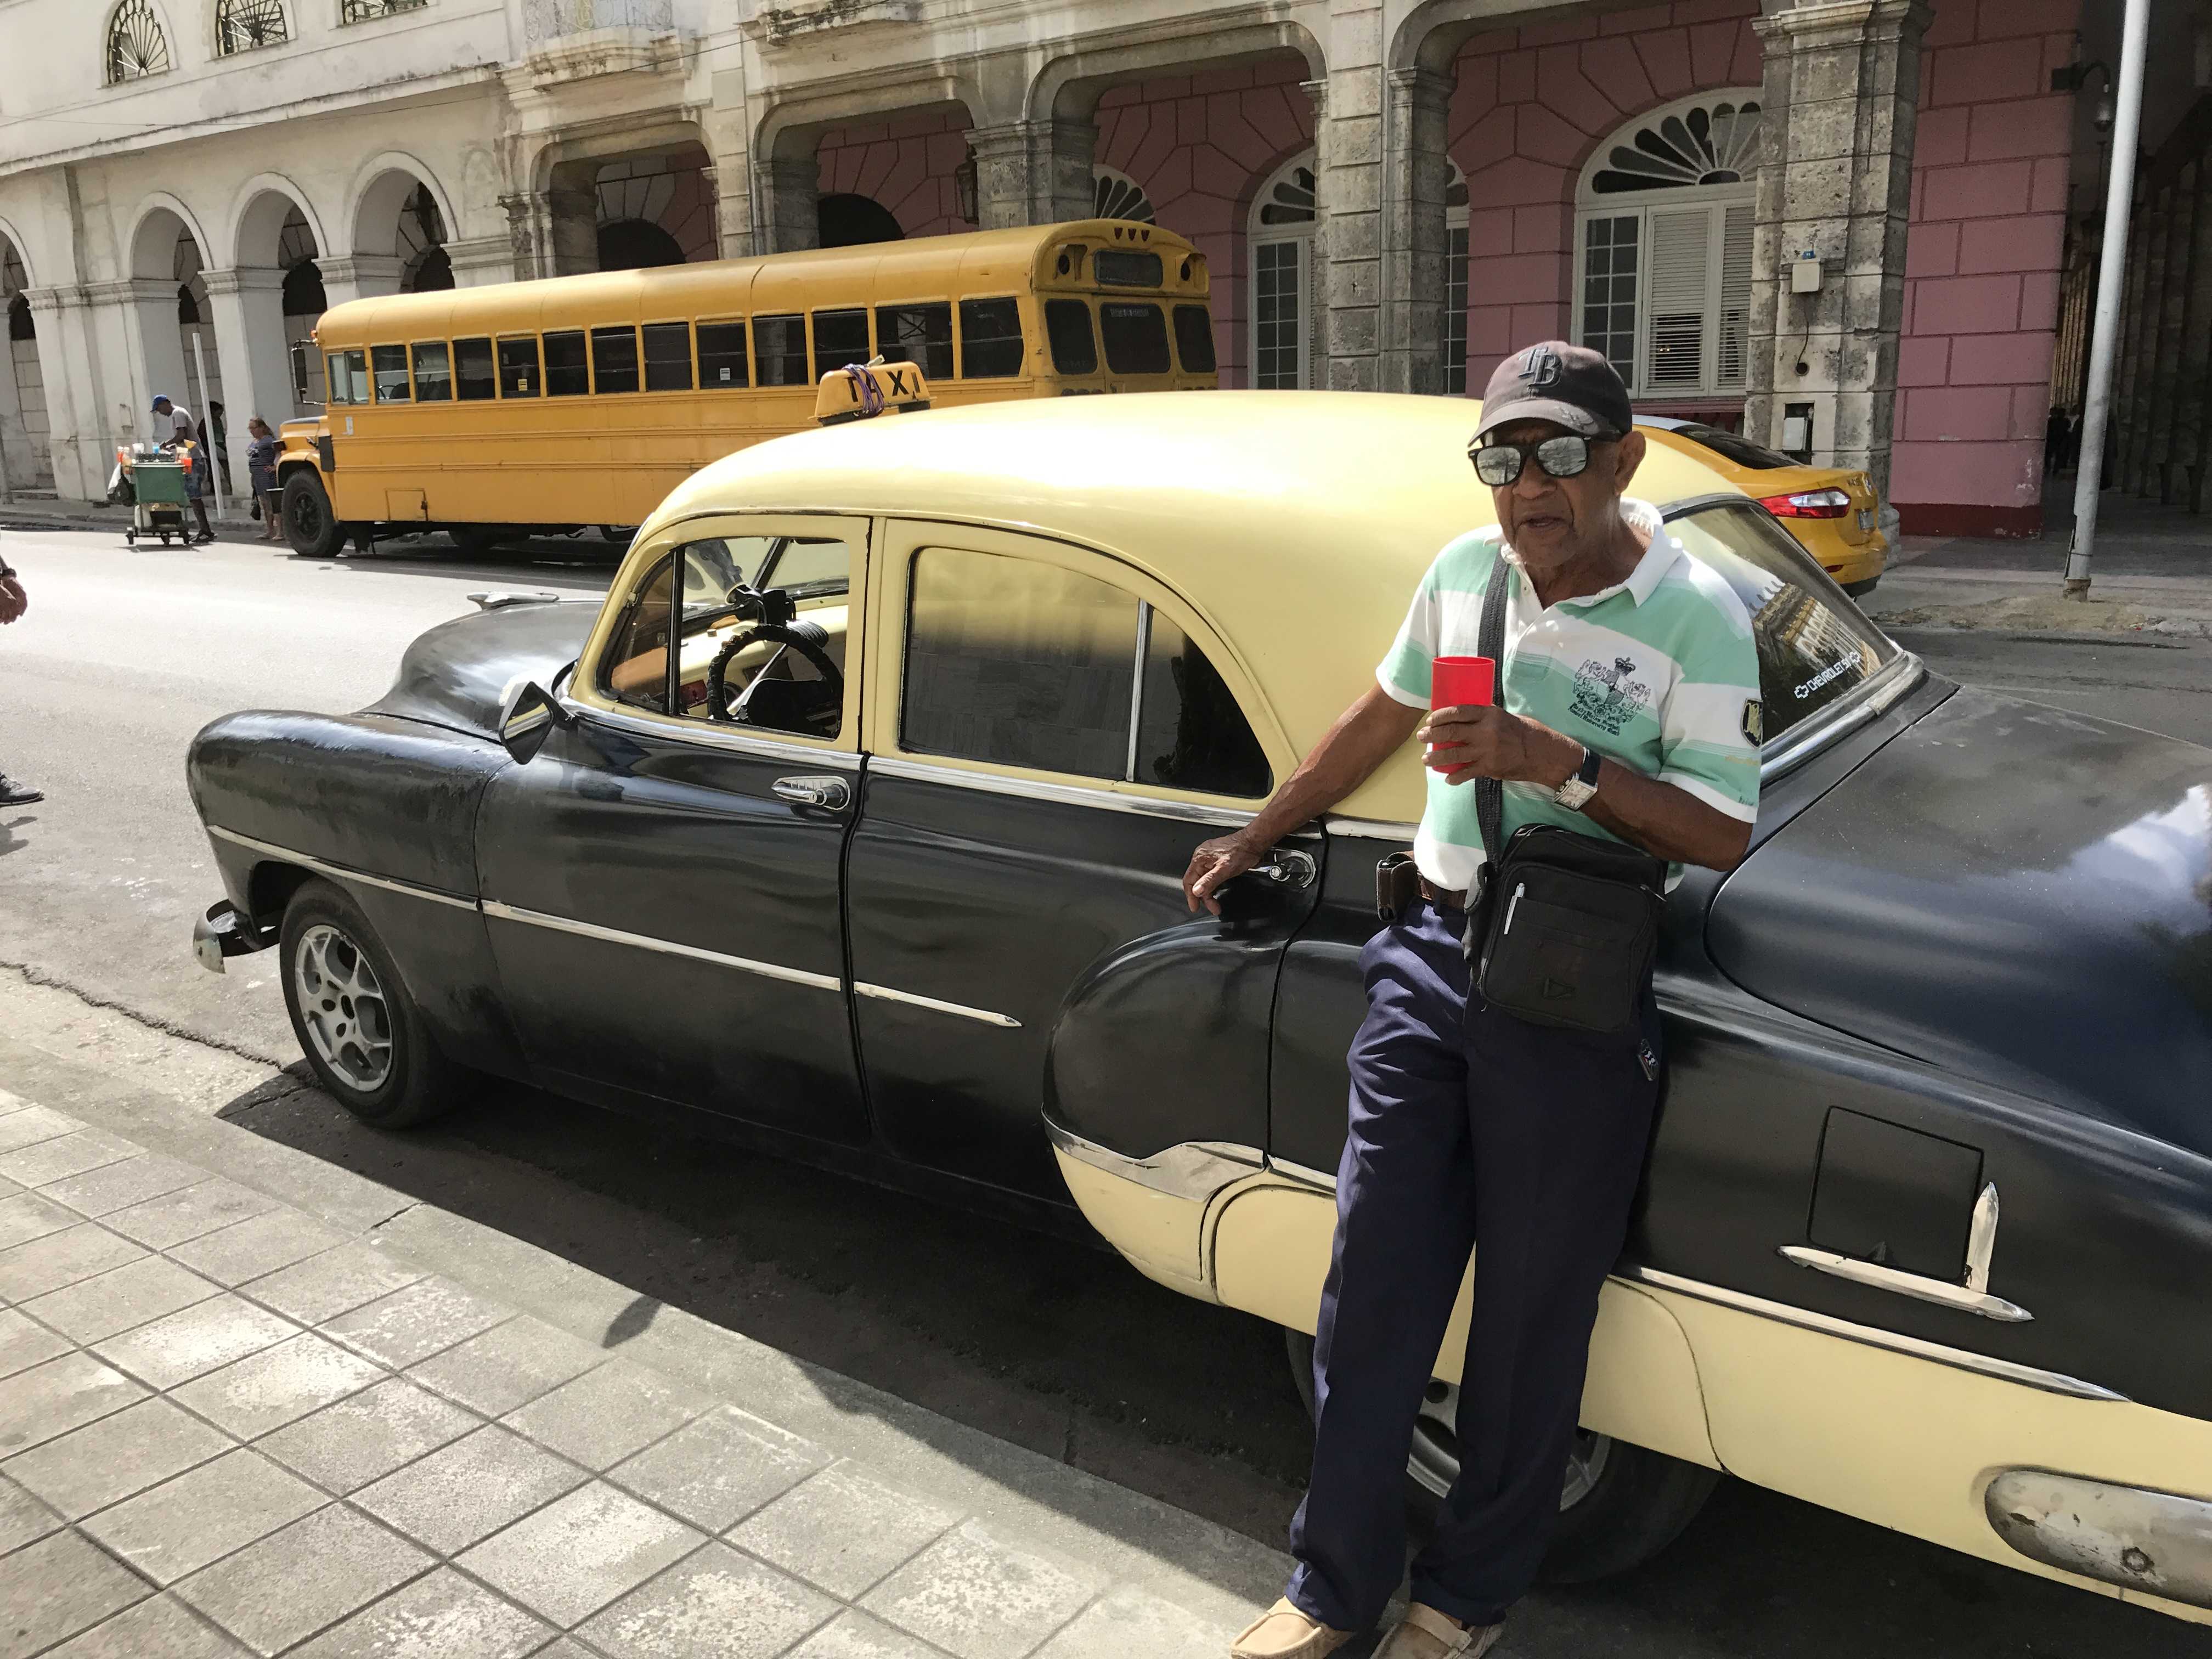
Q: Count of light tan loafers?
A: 2